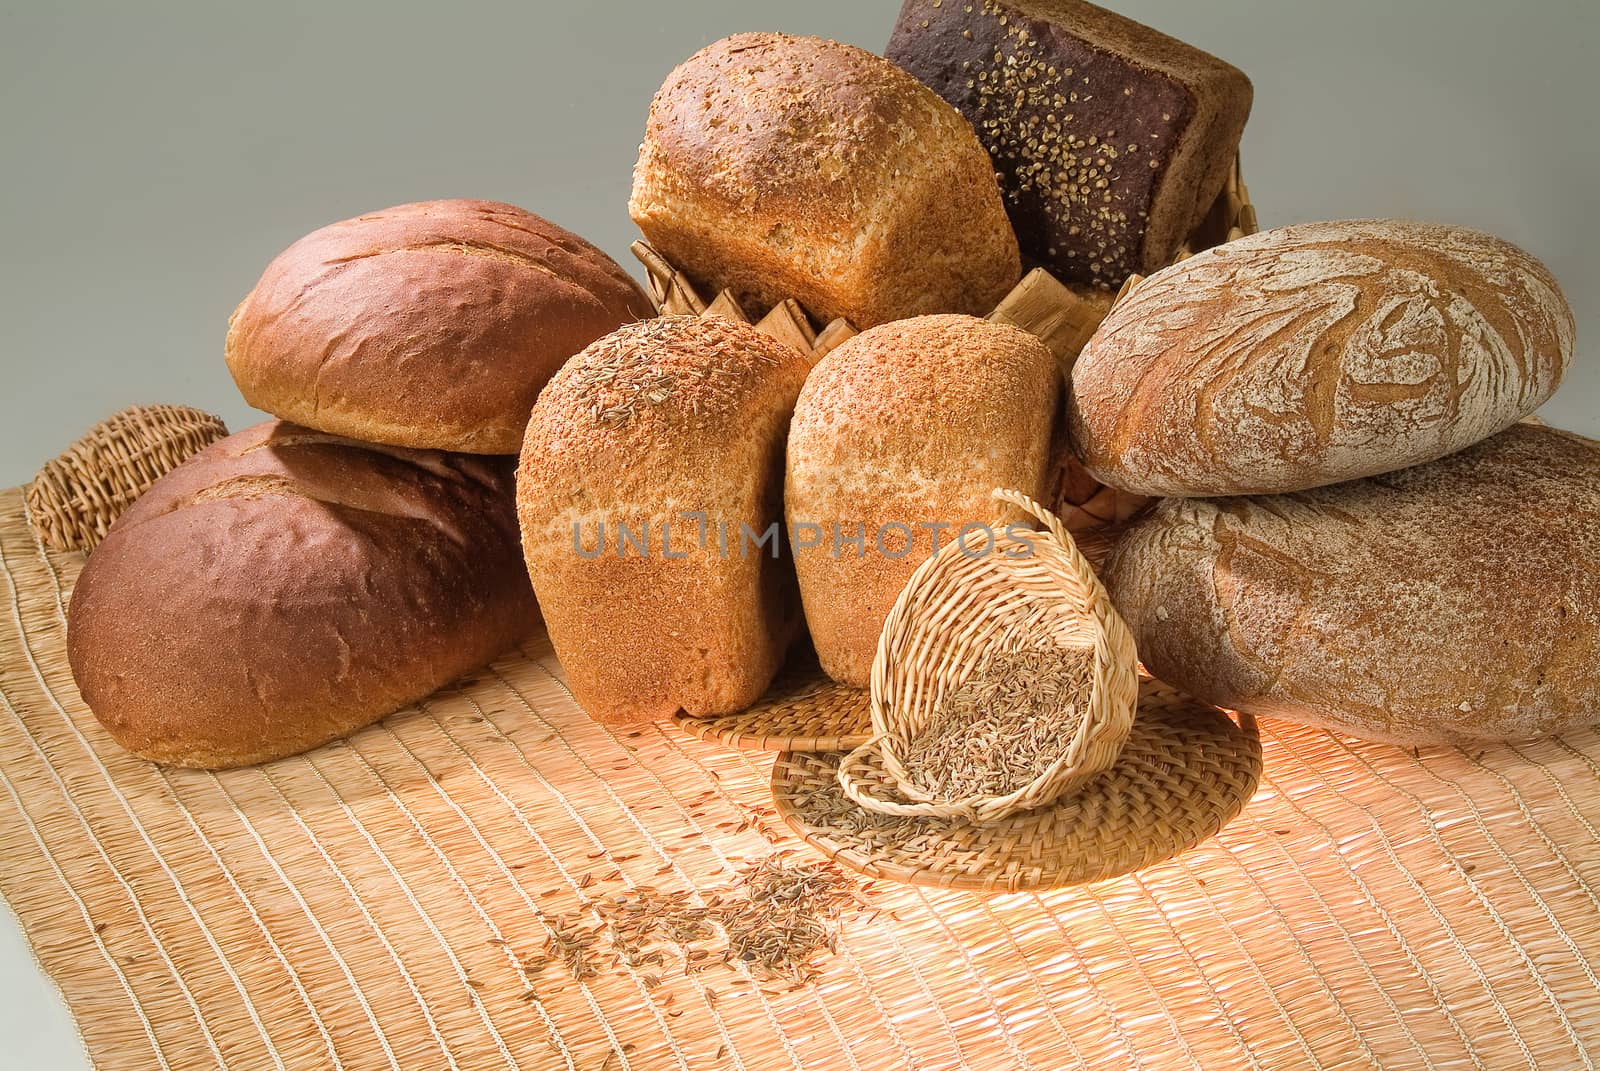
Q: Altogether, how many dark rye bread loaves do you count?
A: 1